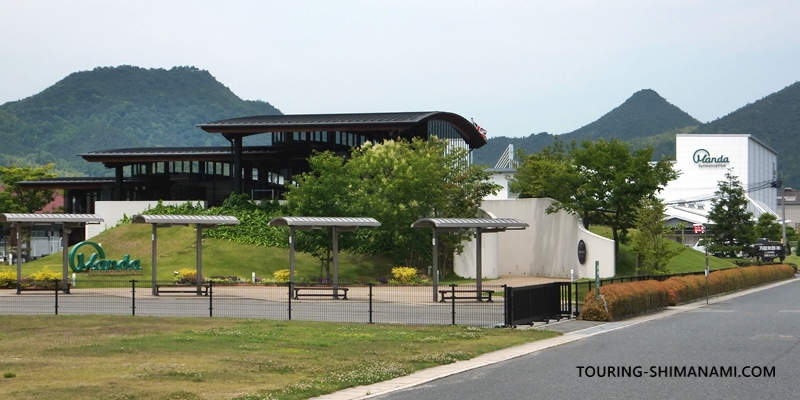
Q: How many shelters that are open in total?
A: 4